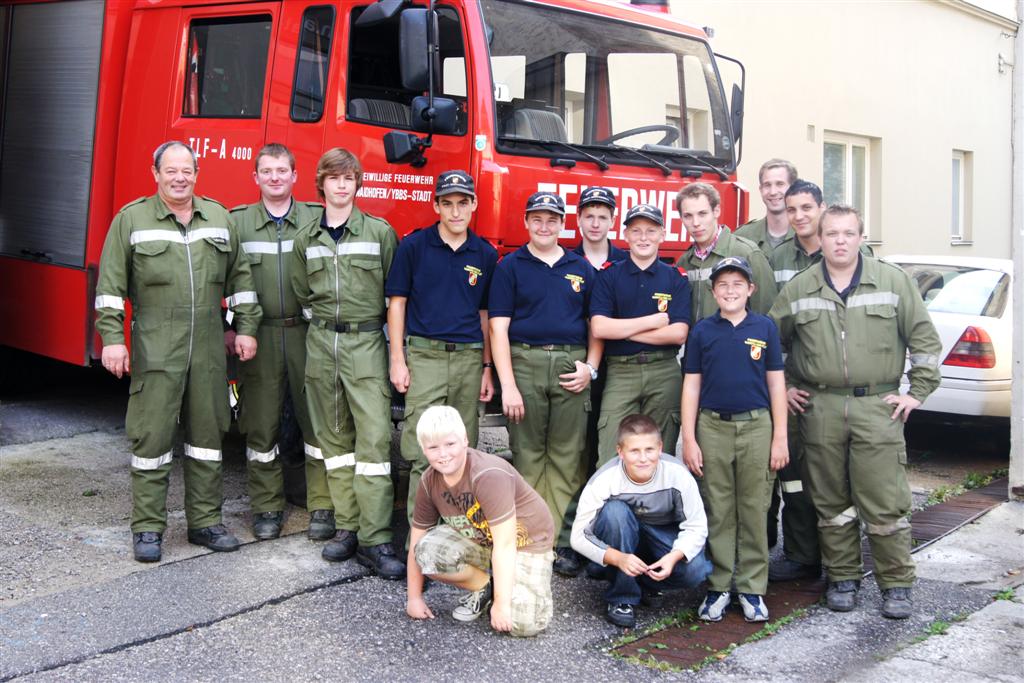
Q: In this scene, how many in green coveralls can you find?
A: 7